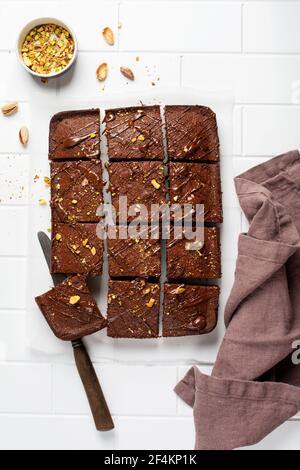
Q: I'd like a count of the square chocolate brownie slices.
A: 12